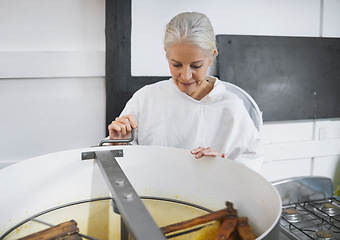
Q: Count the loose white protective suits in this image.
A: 1